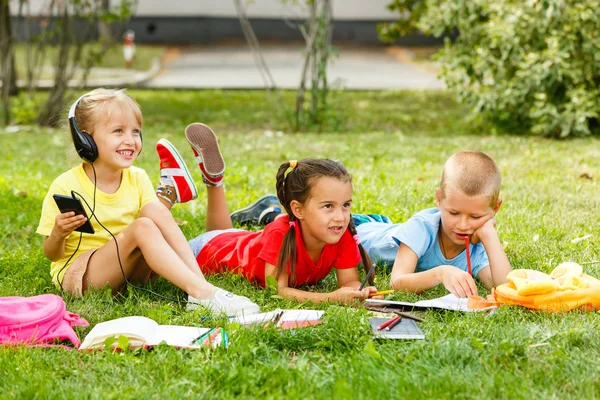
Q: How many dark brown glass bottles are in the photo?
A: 0